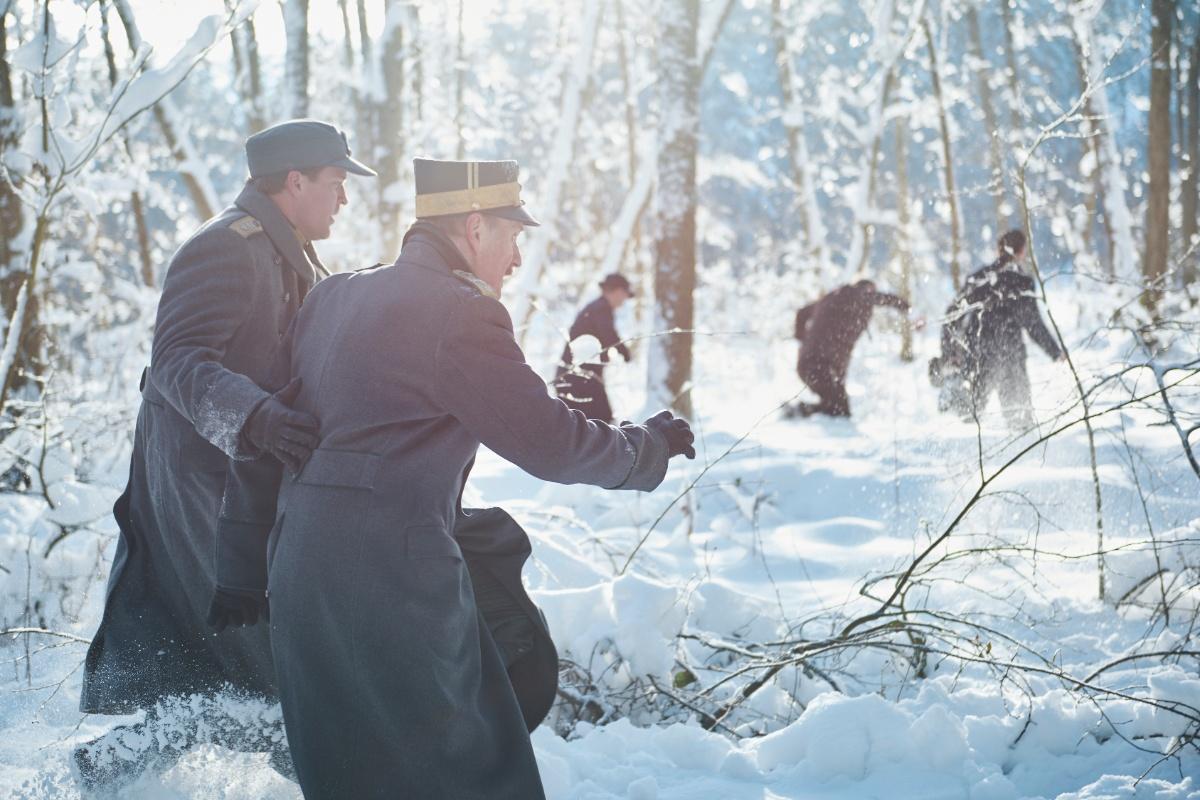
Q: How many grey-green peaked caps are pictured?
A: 1